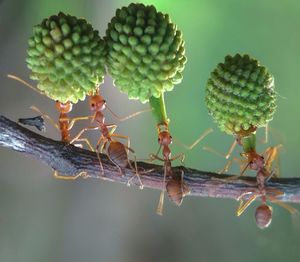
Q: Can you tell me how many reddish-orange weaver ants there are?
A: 4